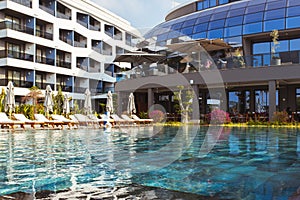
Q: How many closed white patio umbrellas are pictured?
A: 6